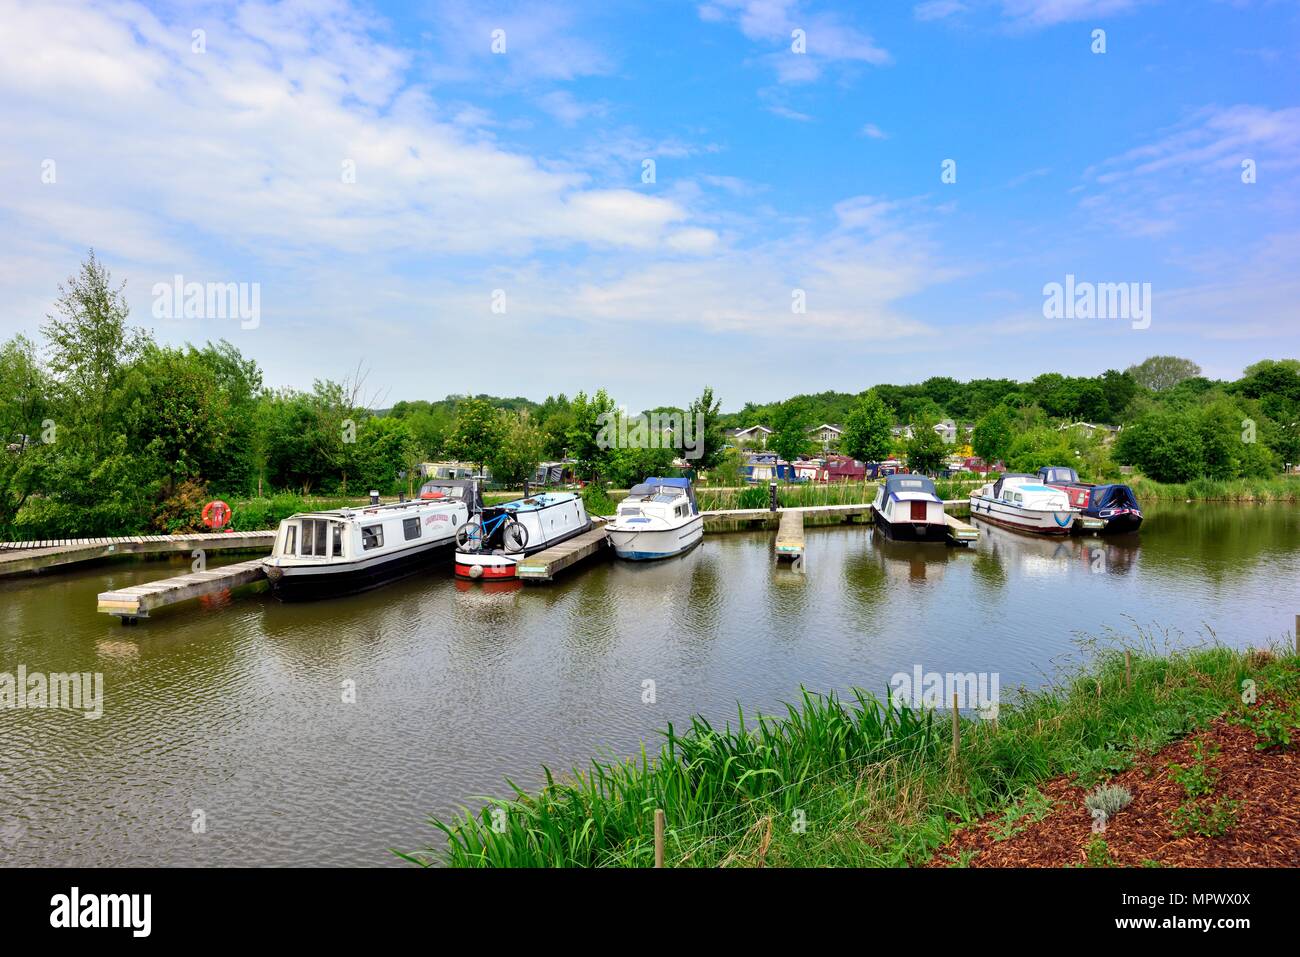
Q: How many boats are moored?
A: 6